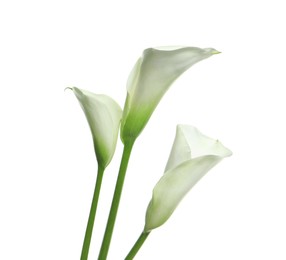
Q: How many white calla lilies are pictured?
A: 3